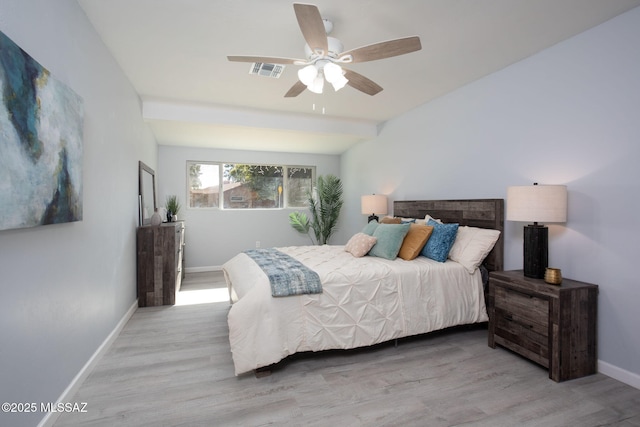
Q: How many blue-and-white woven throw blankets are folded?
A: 1